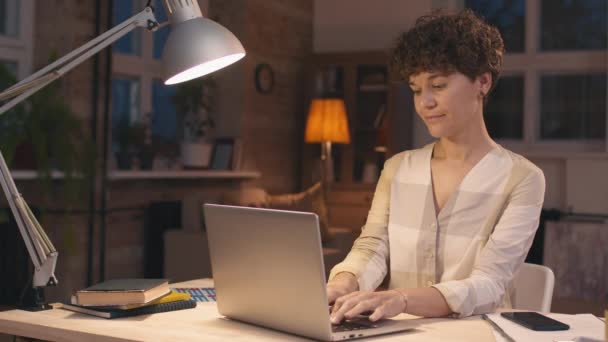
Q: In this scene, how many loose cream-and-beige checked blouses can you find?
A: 1